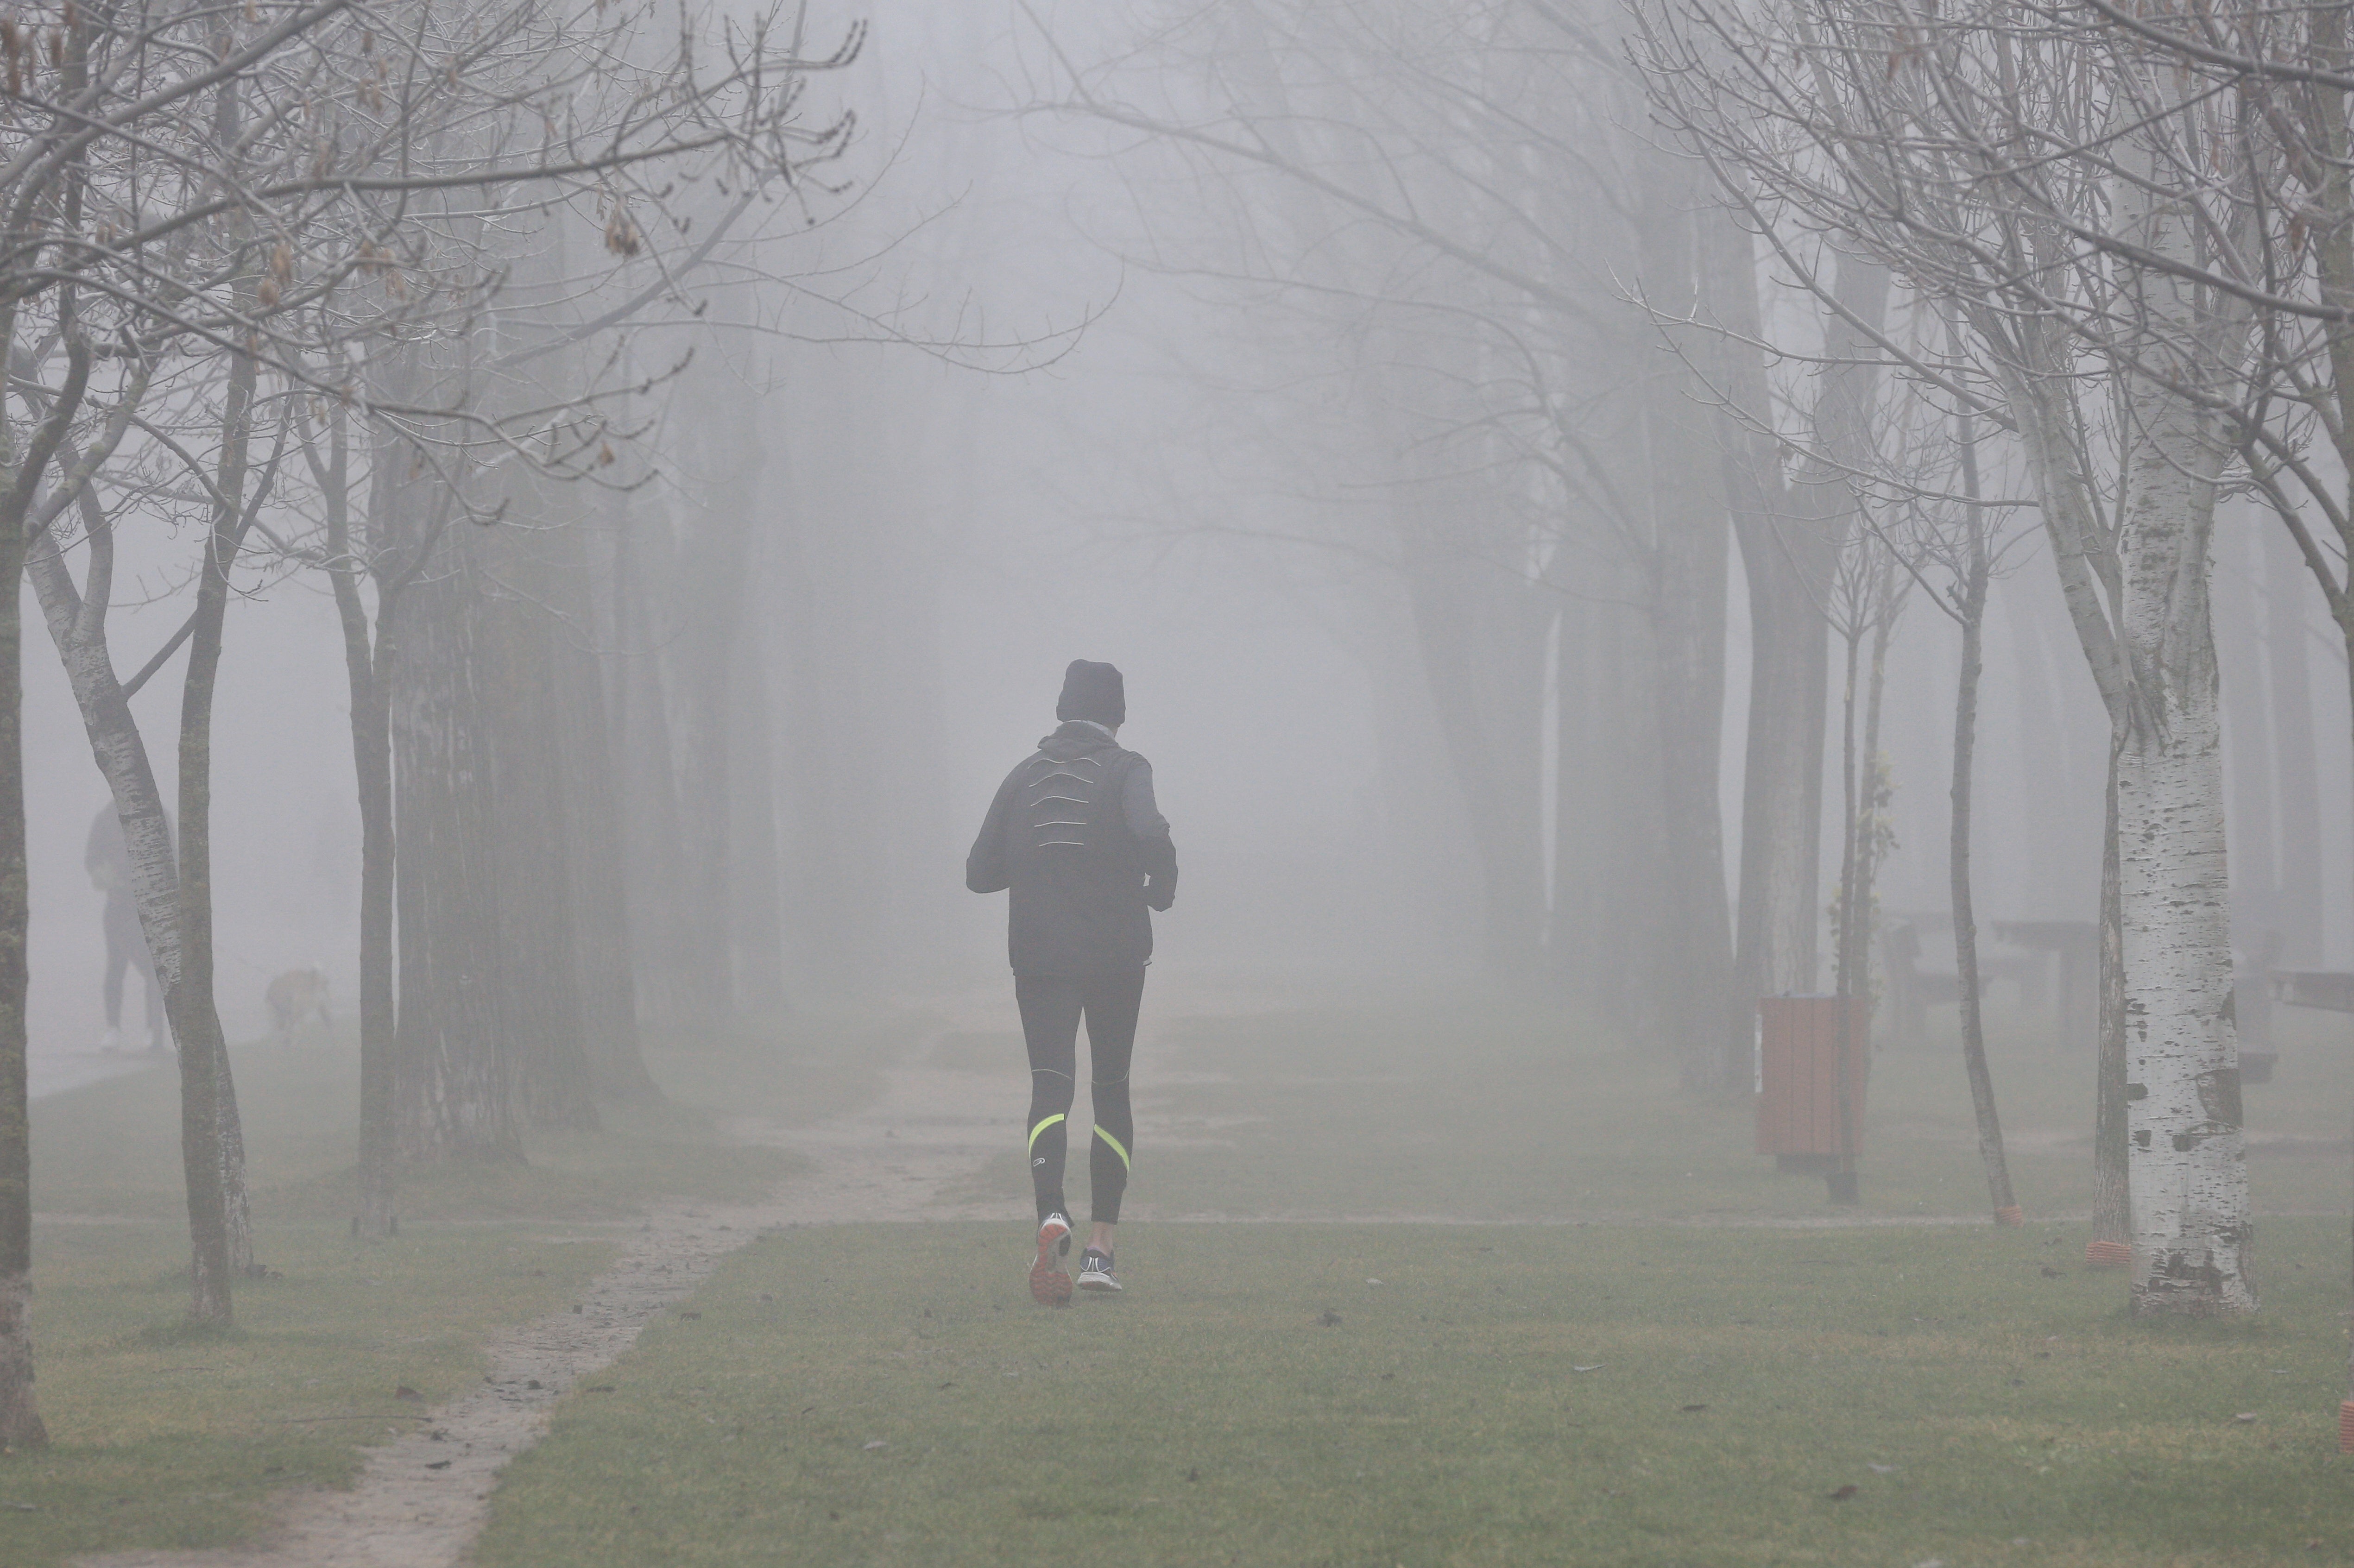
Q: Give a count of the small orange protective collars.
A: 3